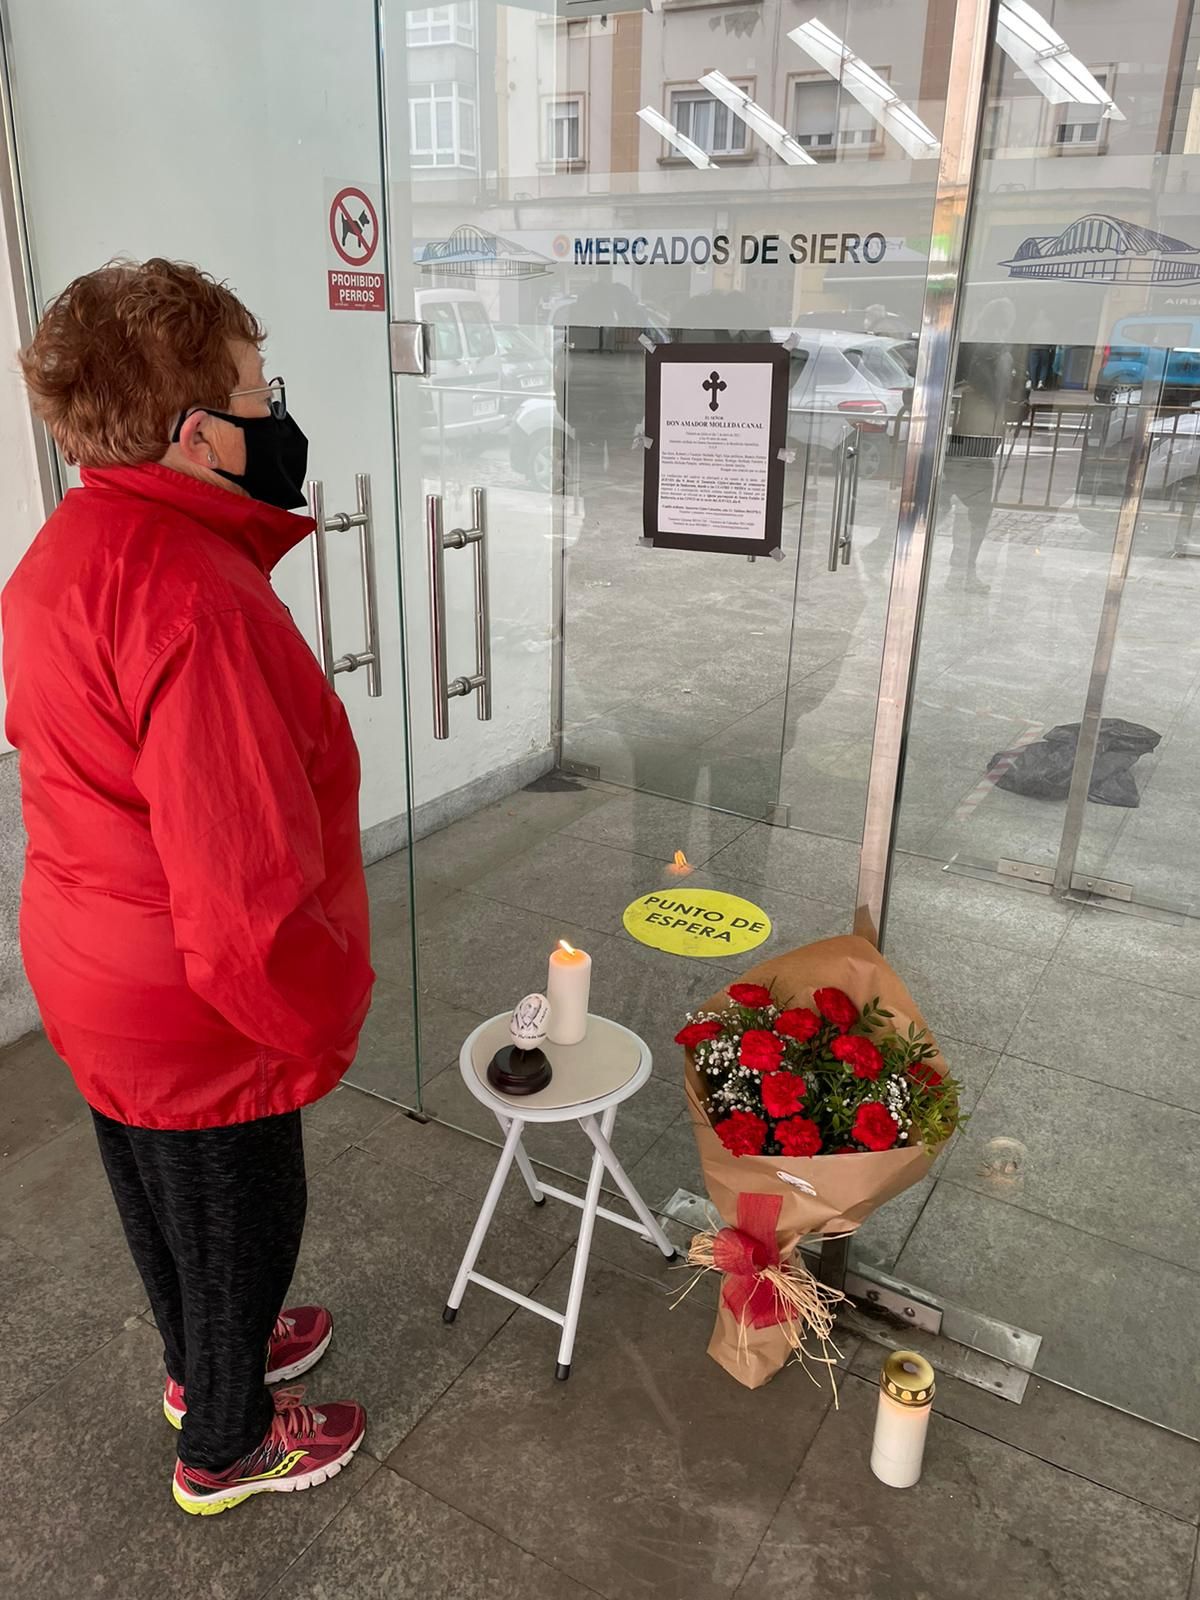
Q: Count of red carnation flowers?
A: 11